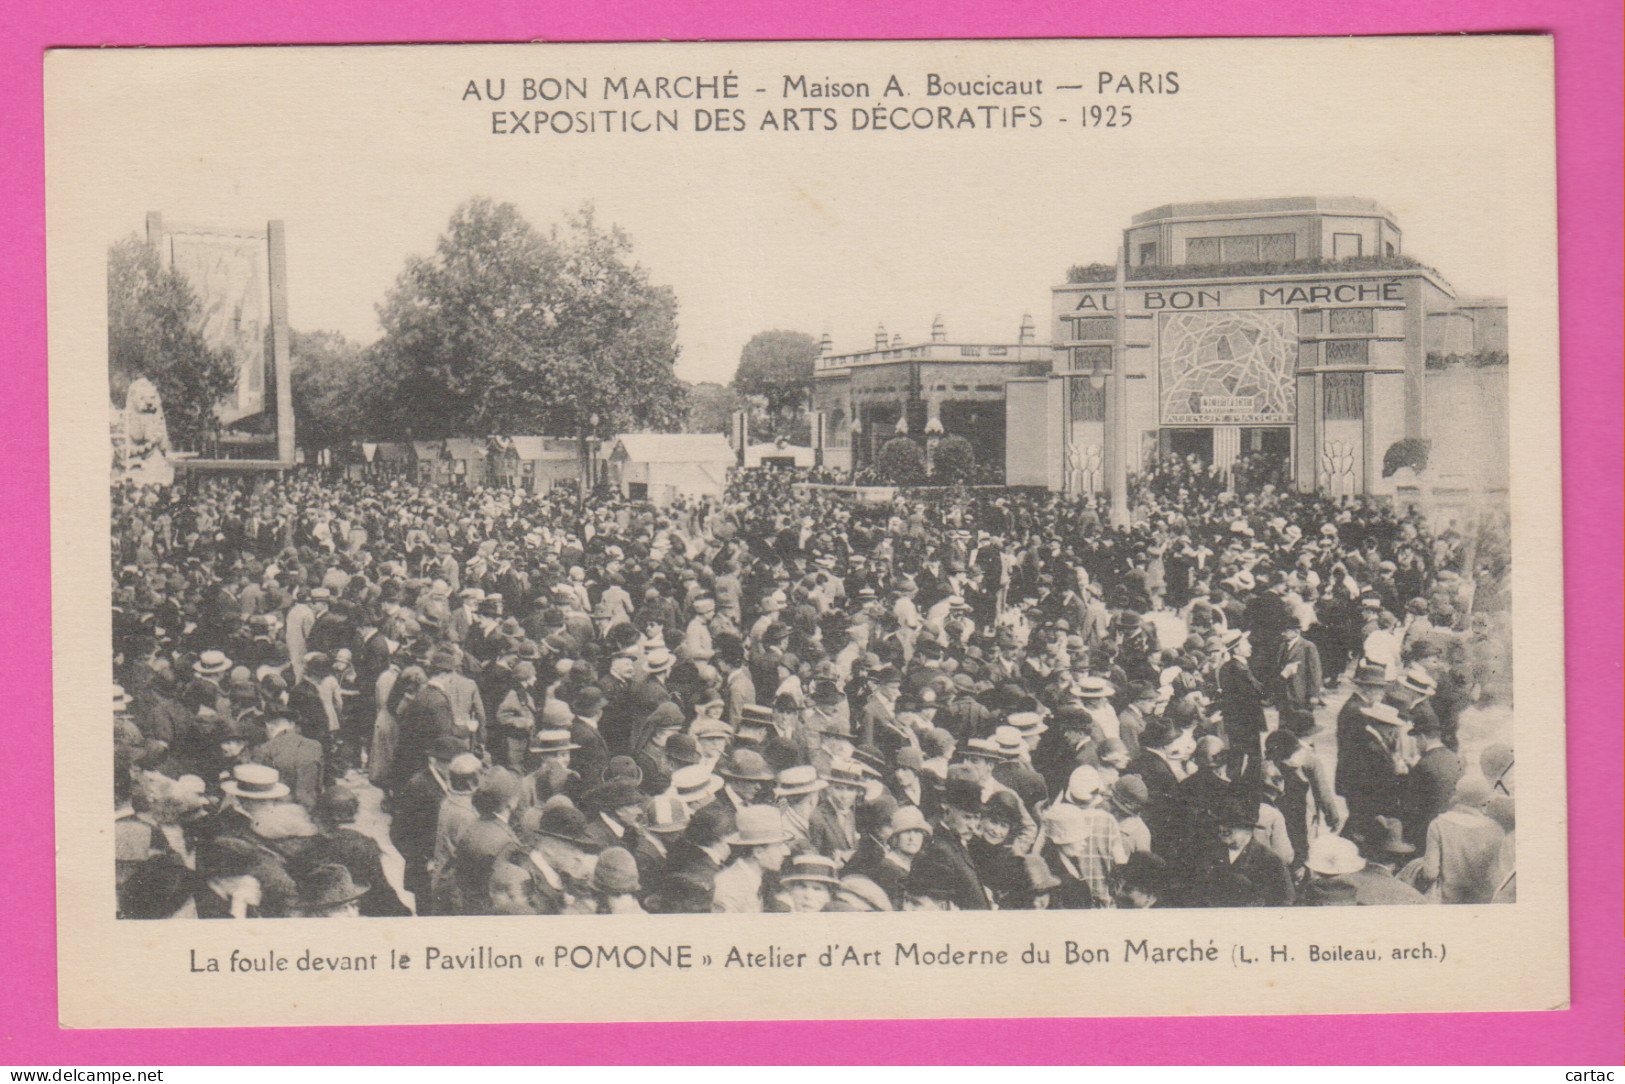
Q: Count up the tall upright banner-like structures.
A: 1